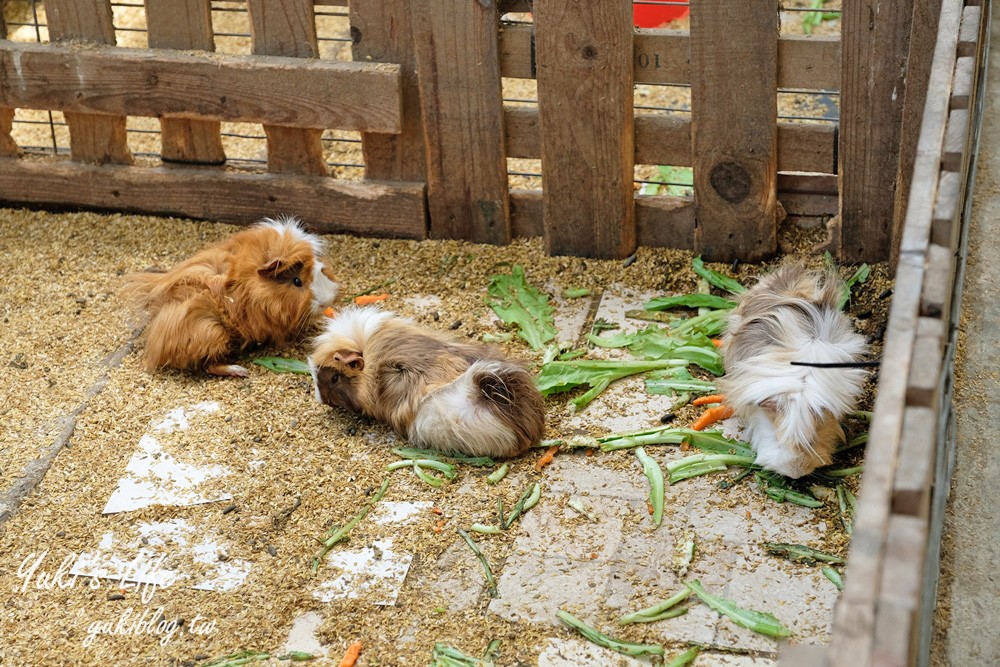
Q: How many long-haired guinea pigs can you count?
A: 3